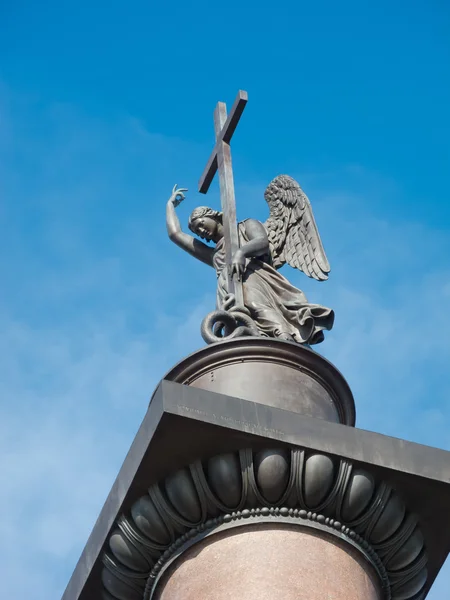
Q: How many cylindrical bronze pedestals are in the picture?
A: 1